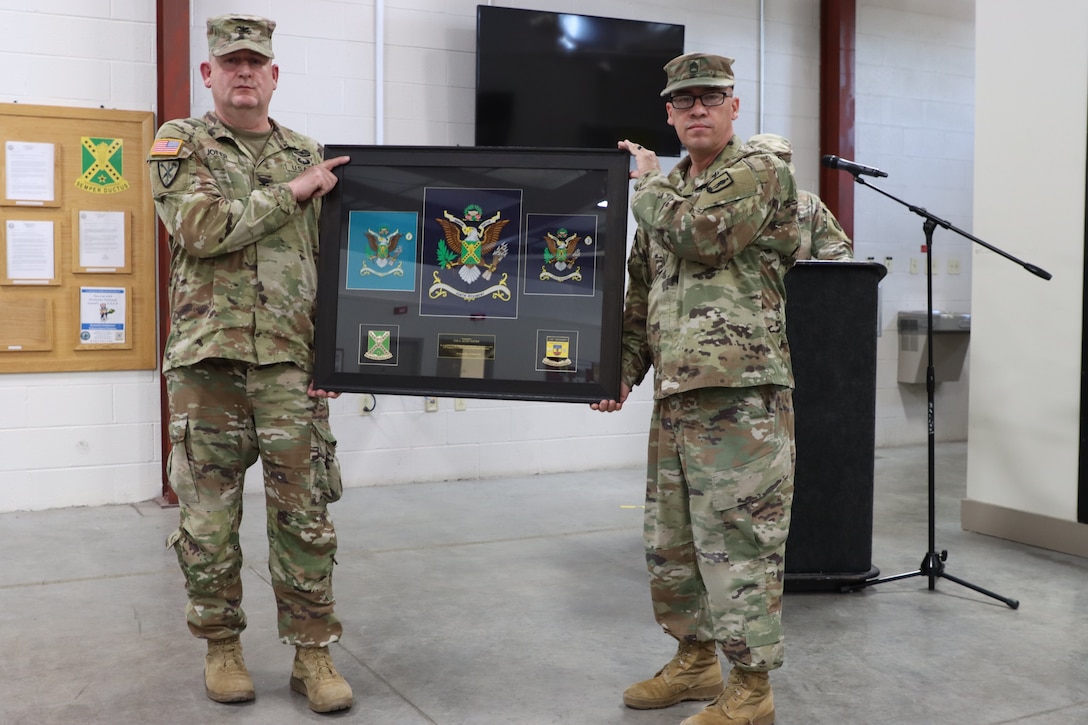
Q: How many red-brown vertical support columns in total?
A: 2